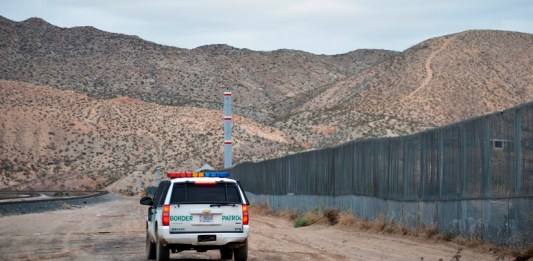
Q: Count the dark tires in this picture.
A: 4